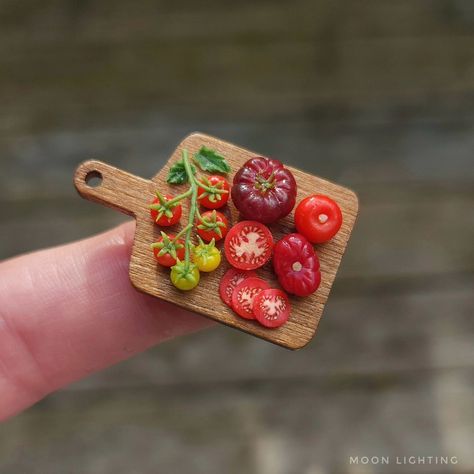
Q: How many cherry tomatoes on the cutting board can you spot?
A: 6